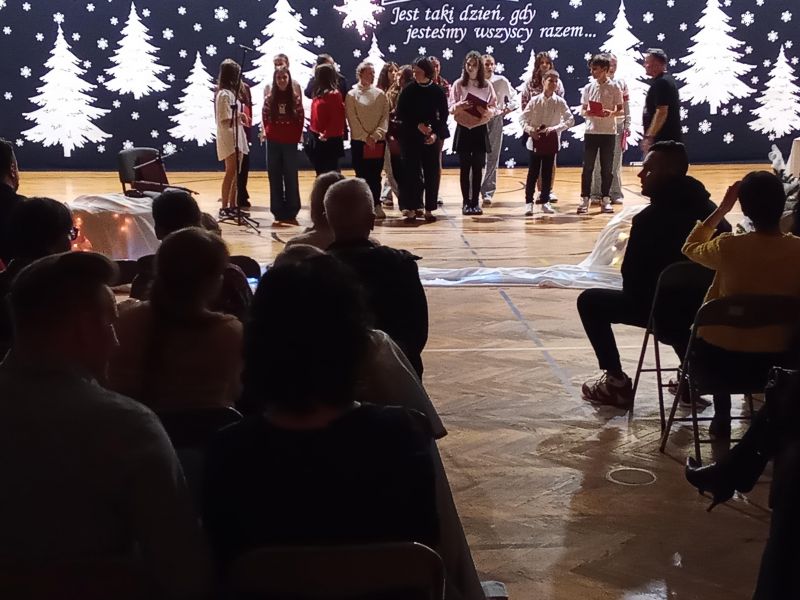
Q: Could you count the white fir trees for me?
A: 9